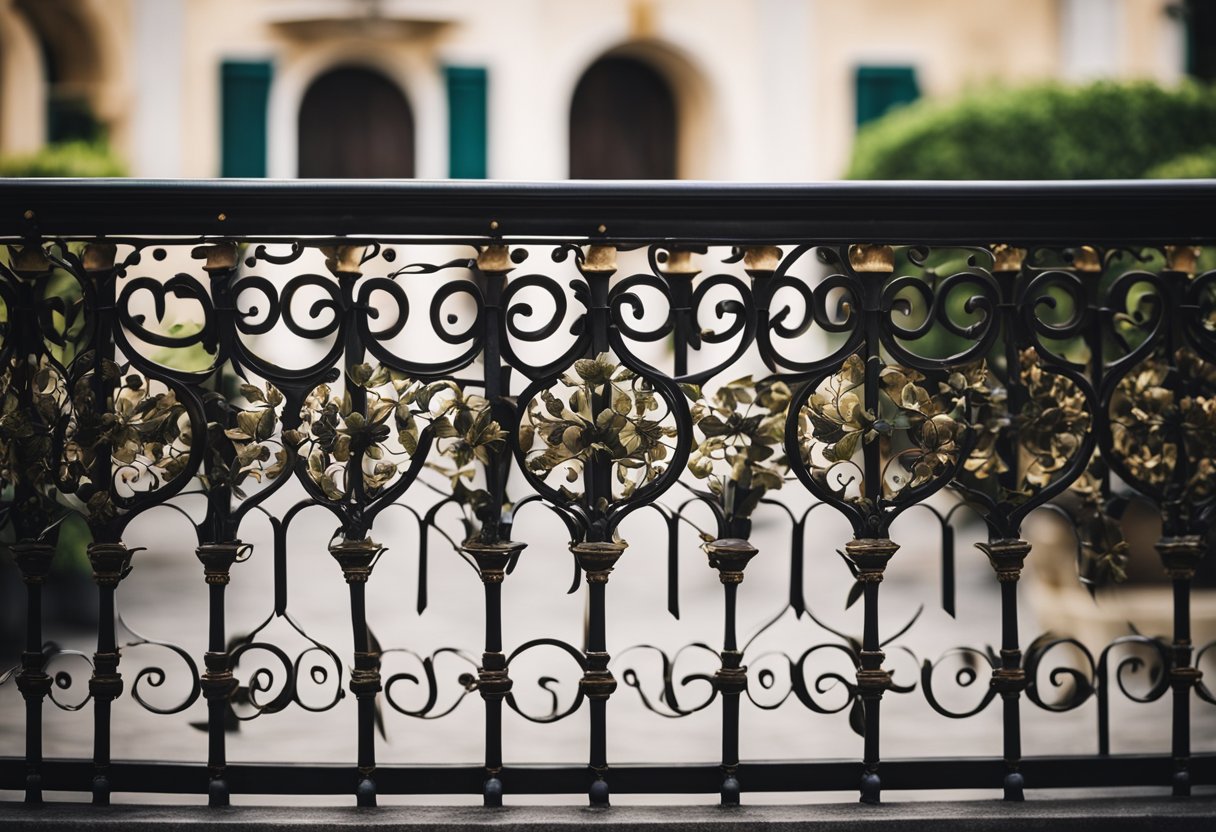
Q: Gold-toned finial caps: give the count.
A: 12